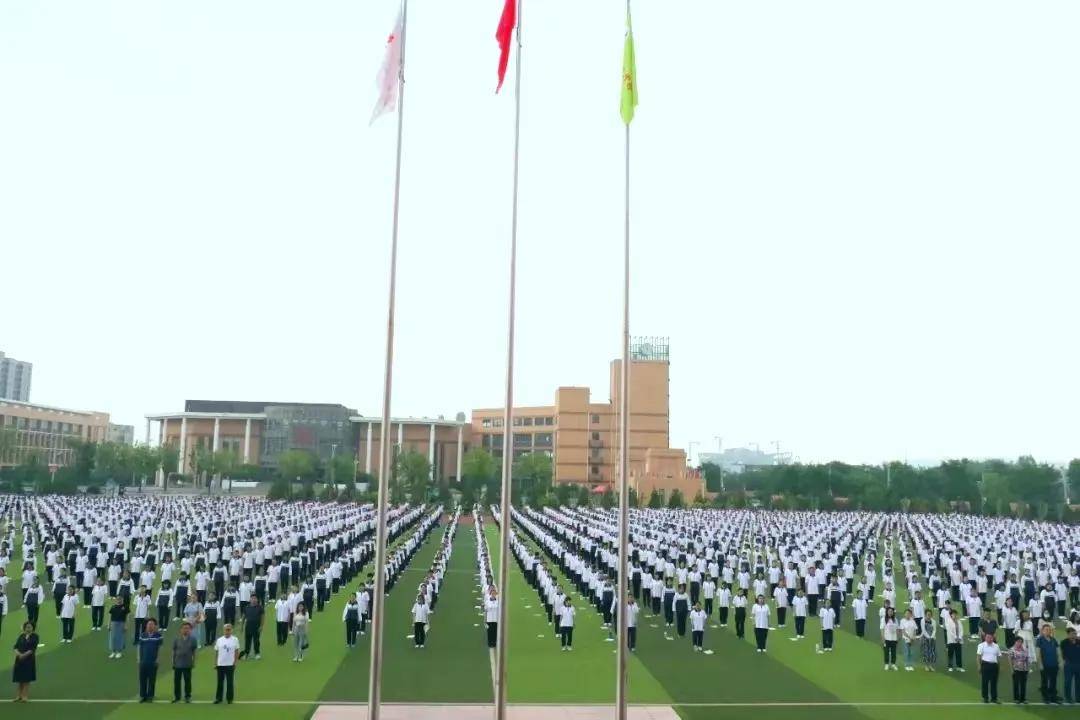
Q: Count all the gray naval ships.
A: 0